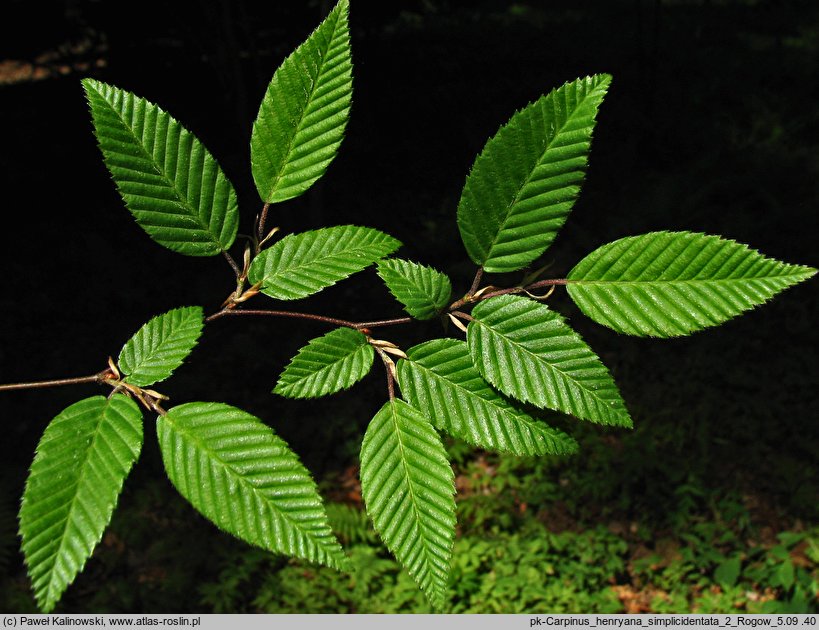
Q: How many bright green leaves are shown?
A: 13